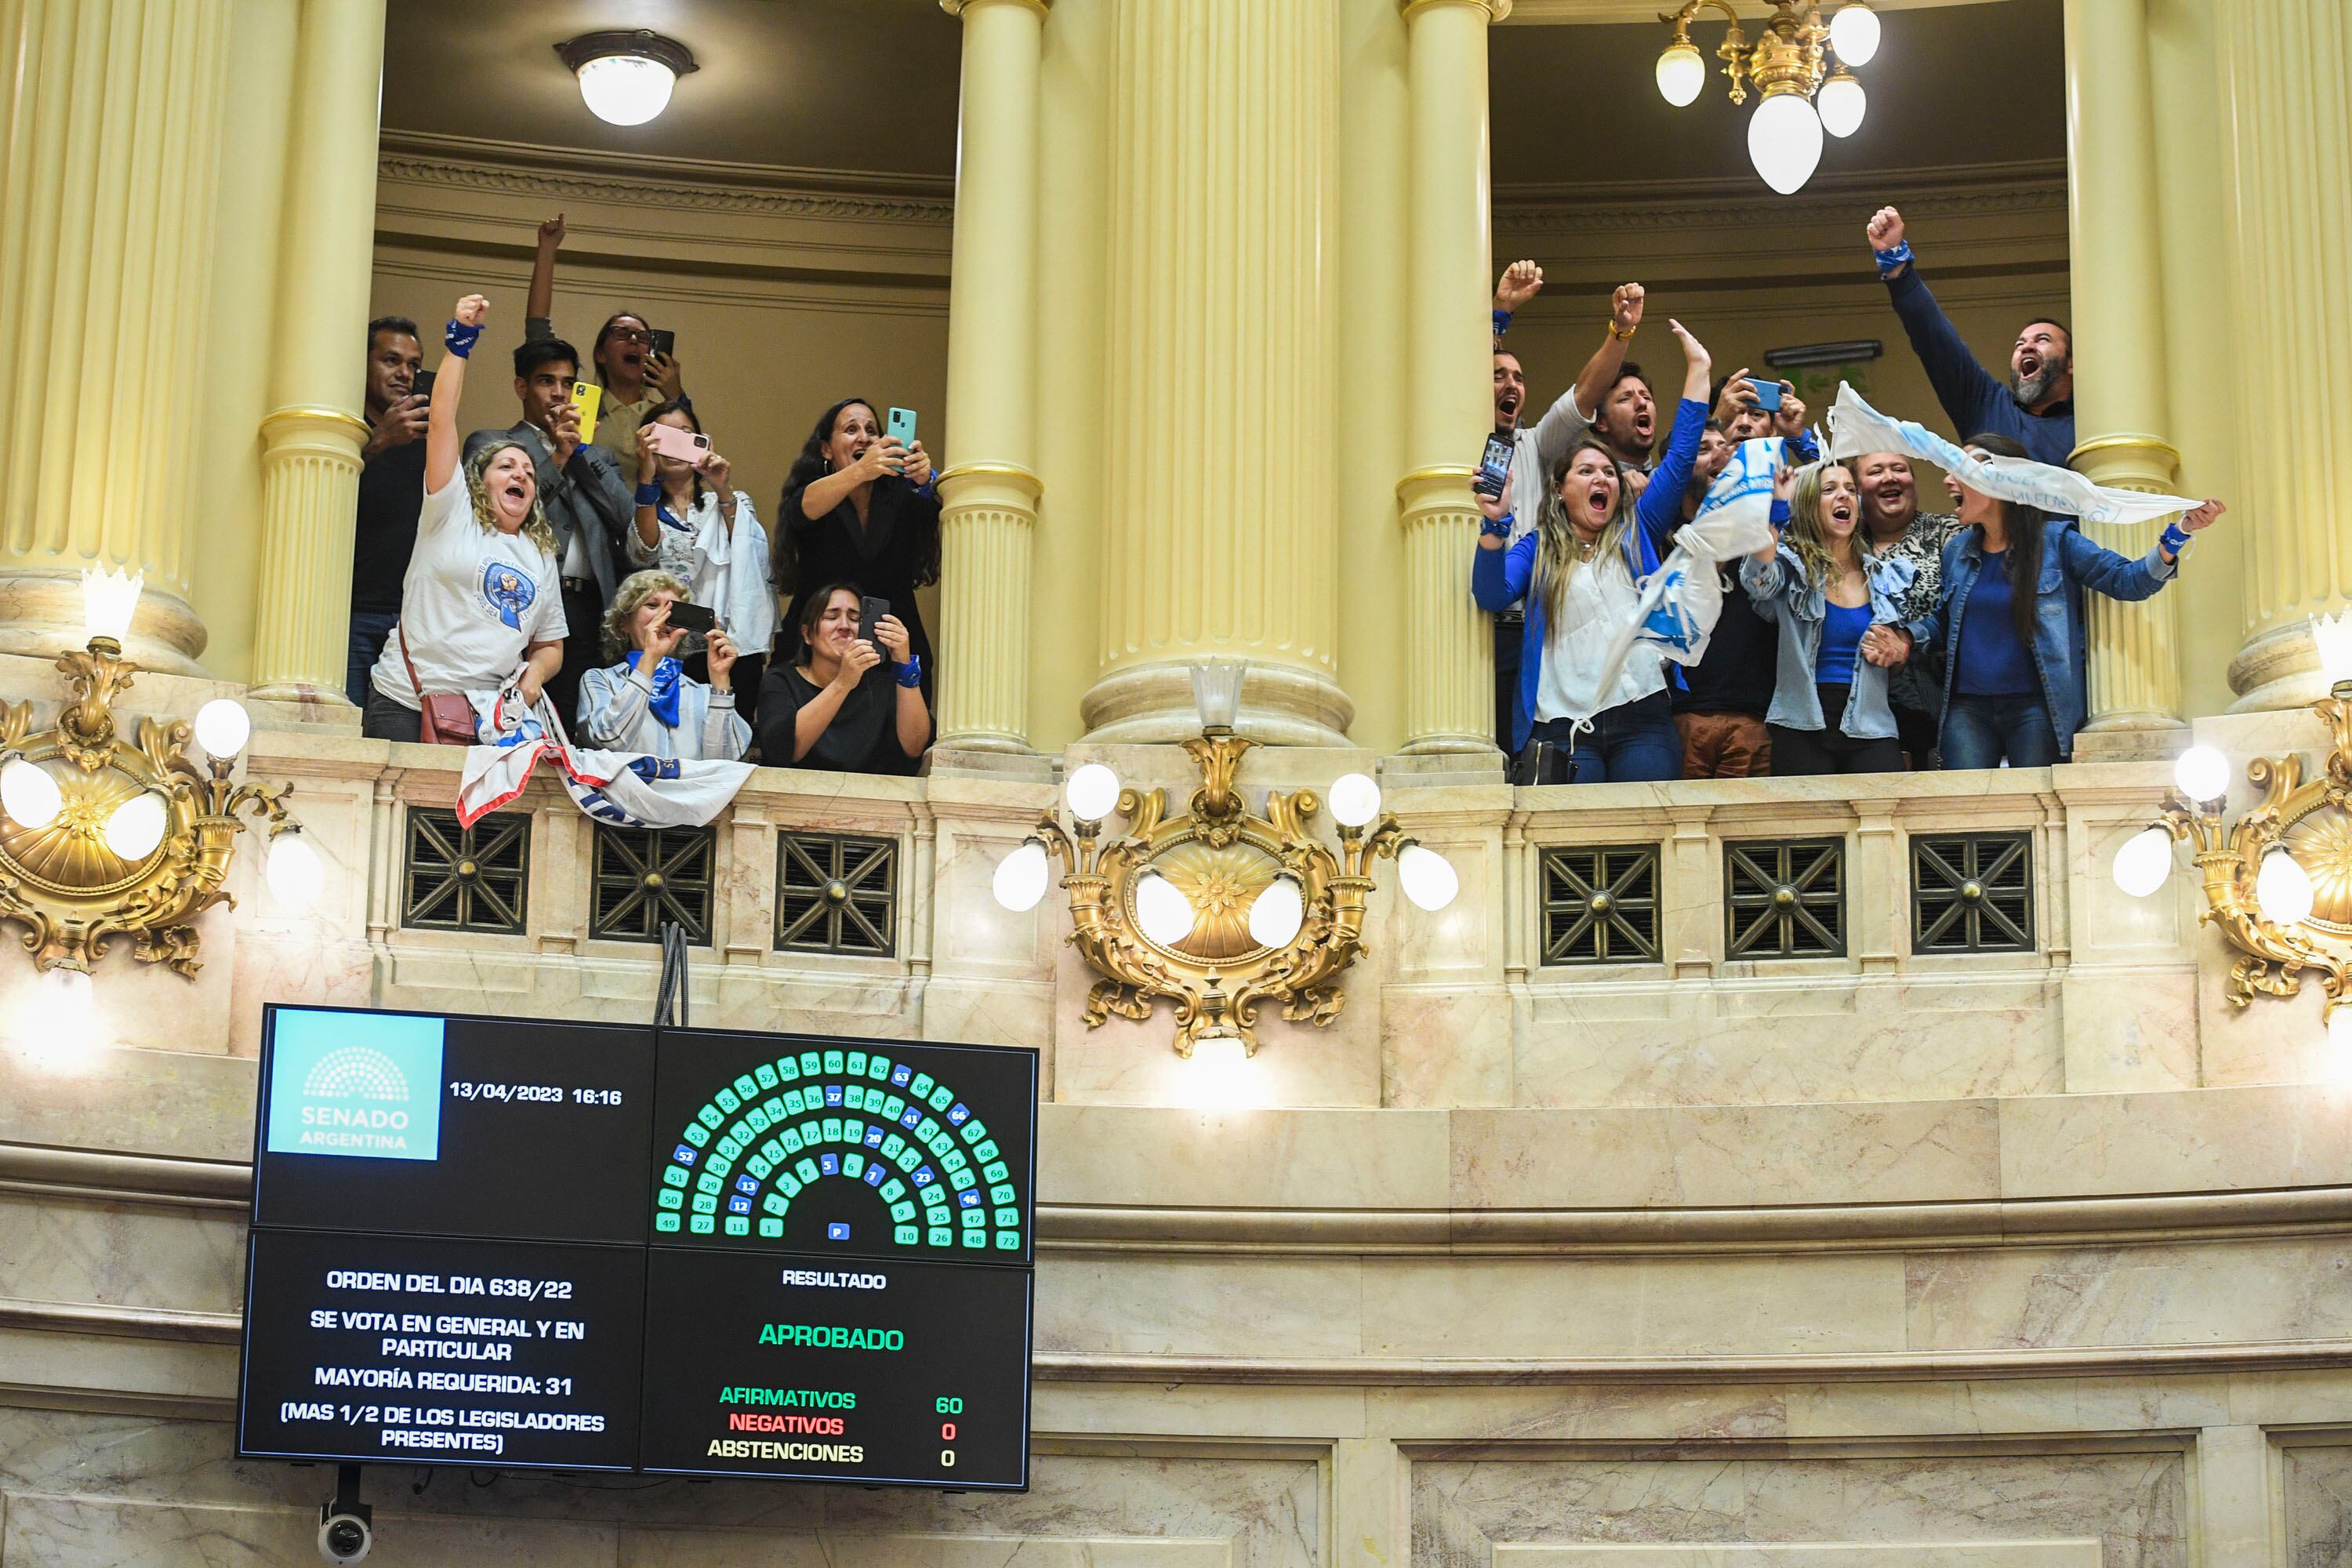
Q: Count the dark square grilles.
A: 6